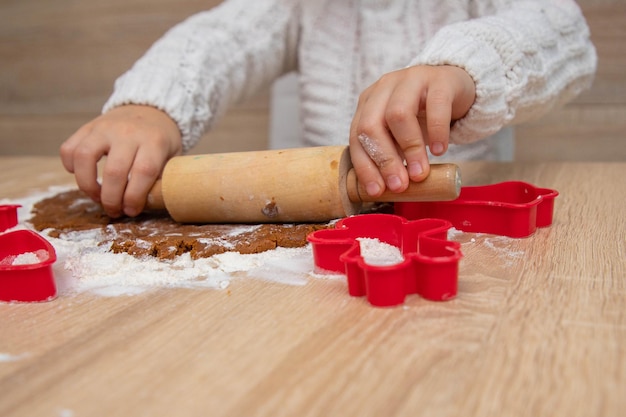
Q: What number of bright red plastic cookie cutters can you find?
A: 4